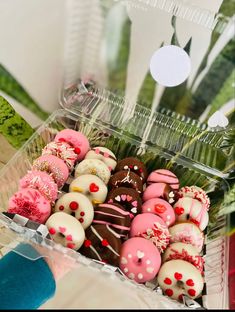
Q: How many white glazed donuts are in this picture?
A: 10